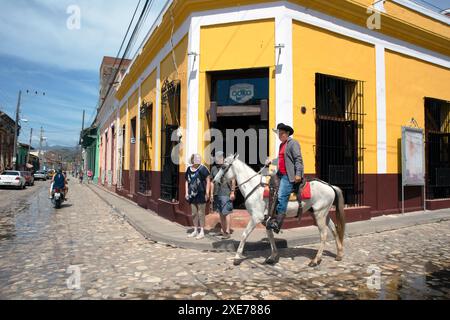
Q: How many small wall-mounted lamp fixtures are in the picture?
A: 2